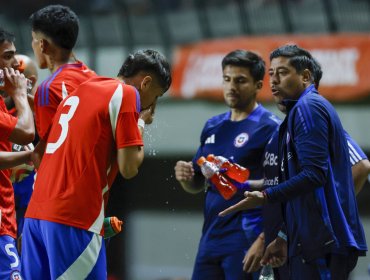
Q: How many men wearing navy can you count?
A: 3